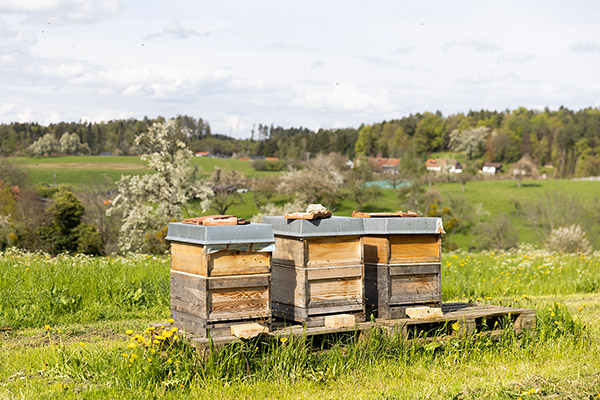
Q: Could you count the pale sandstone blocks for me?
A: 3